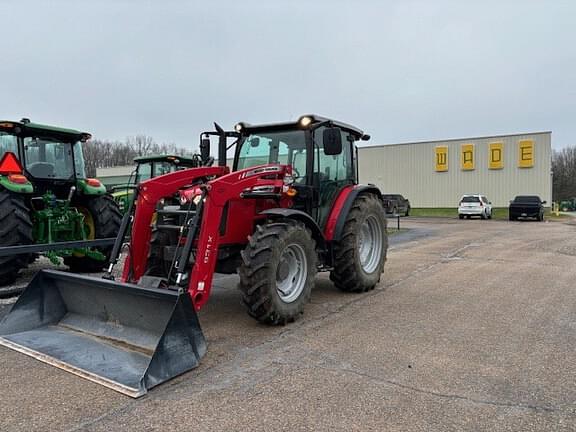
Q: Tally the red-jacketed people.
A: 0